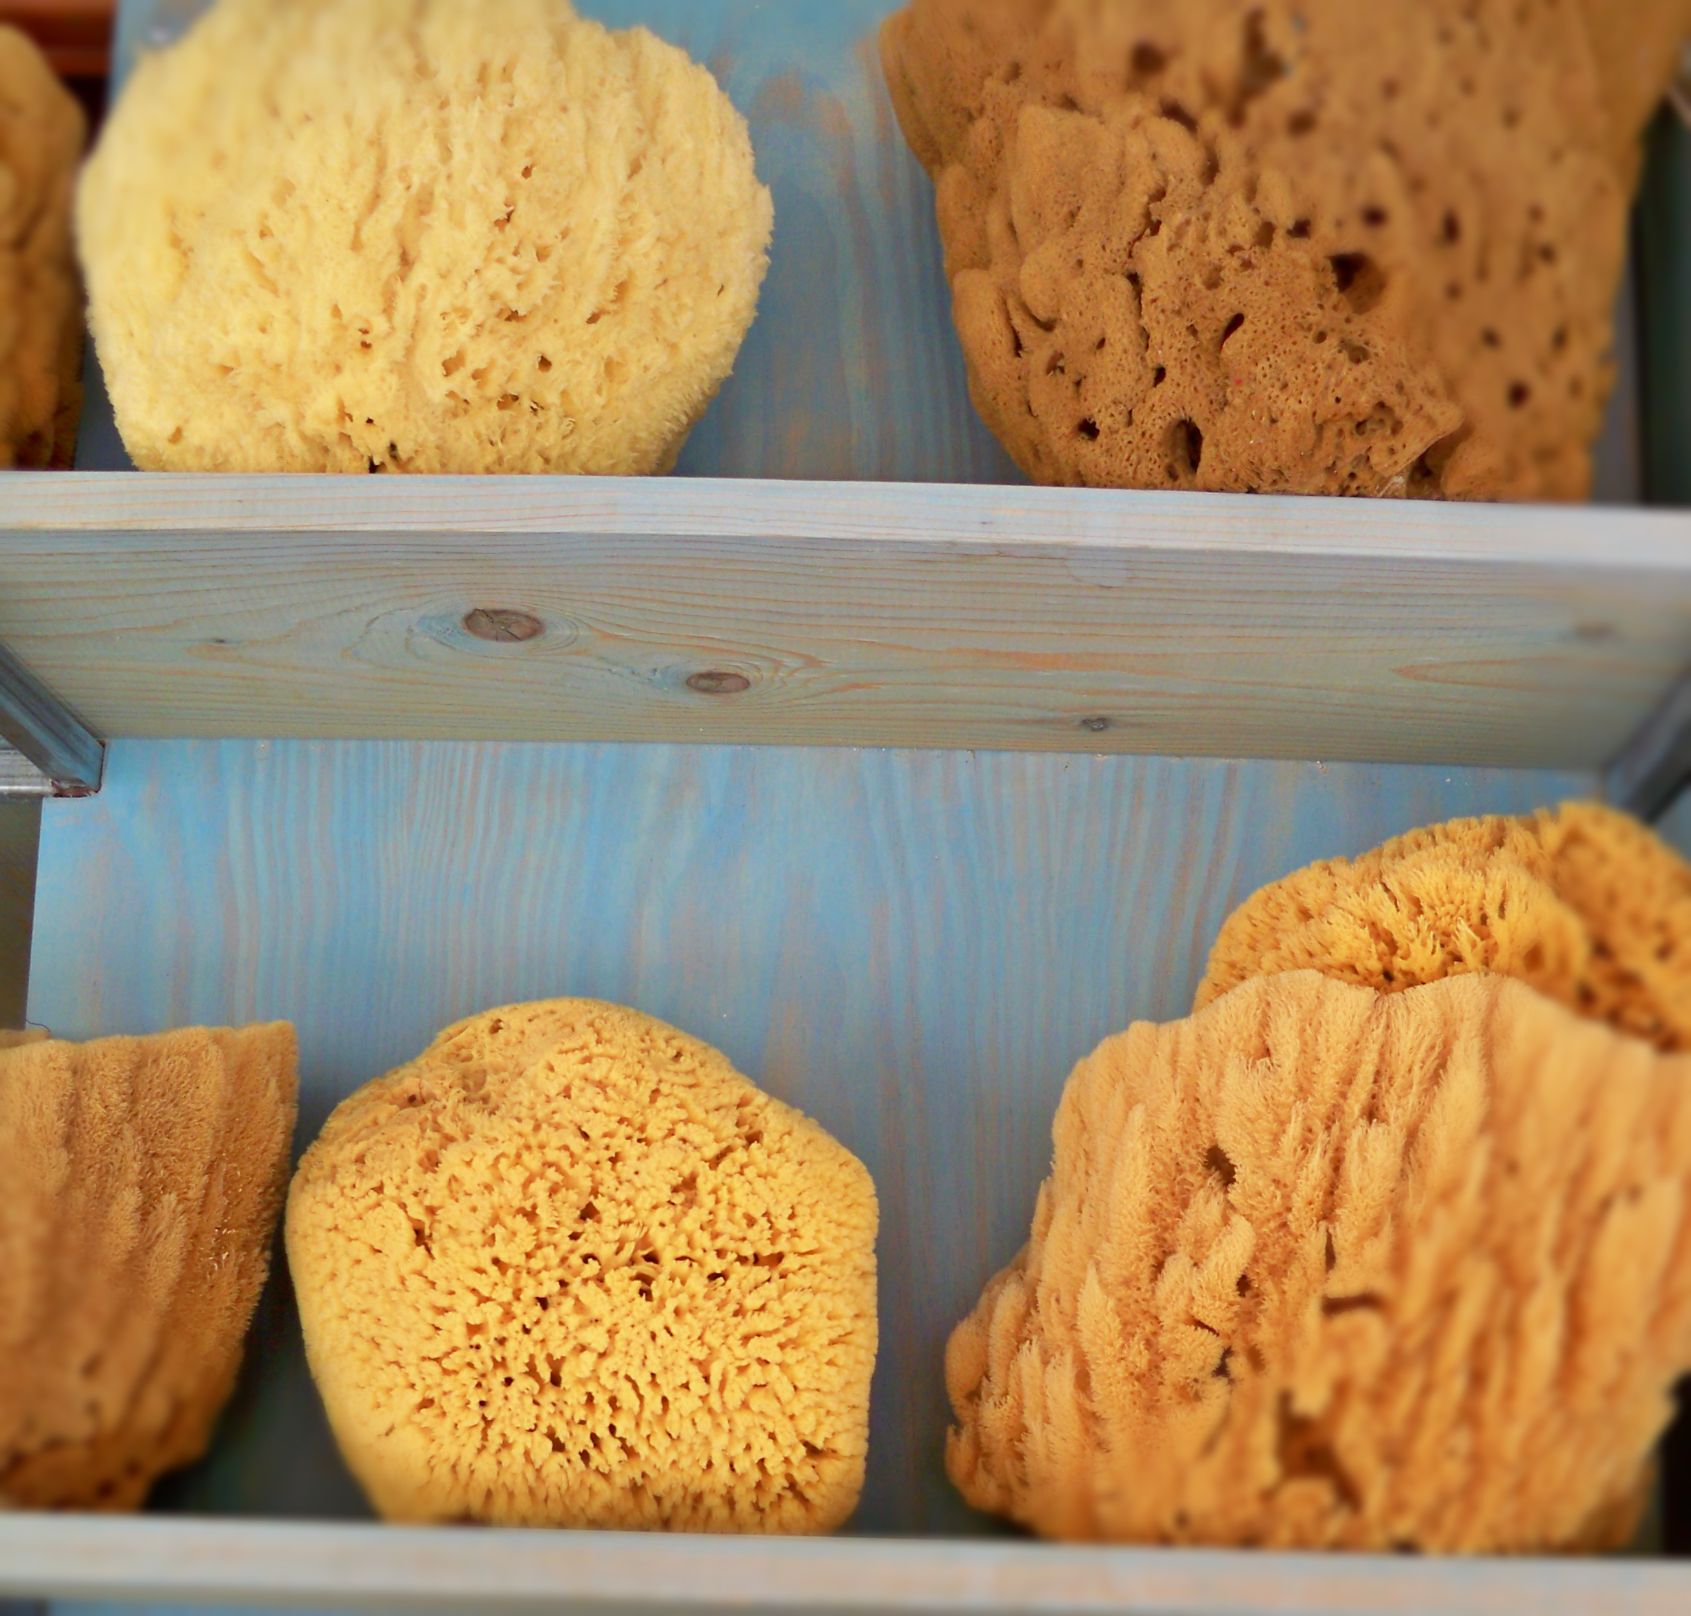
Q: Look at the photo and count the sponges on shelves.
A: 7